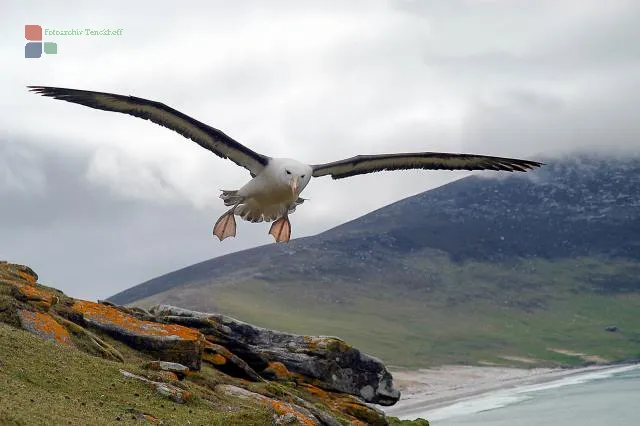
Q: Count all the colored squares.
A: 3